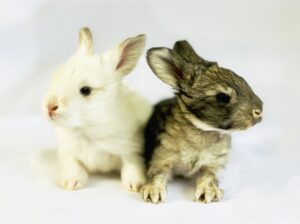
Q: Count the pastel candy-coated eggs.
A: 0